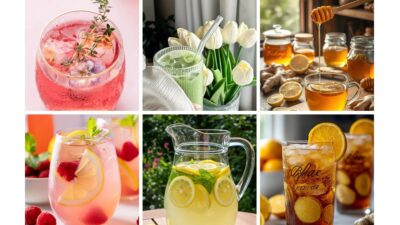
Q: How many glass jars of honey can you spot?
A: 4